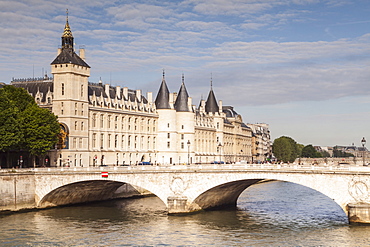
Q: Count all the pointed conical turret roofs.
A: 3